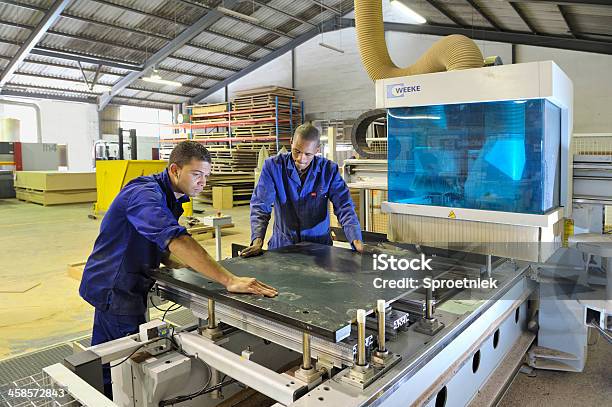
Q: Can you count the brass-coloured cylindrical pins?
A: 5